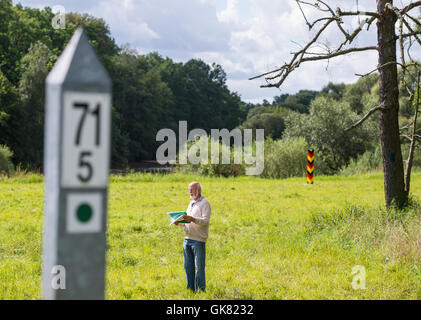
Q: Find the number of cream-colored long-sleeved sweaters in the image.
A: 1